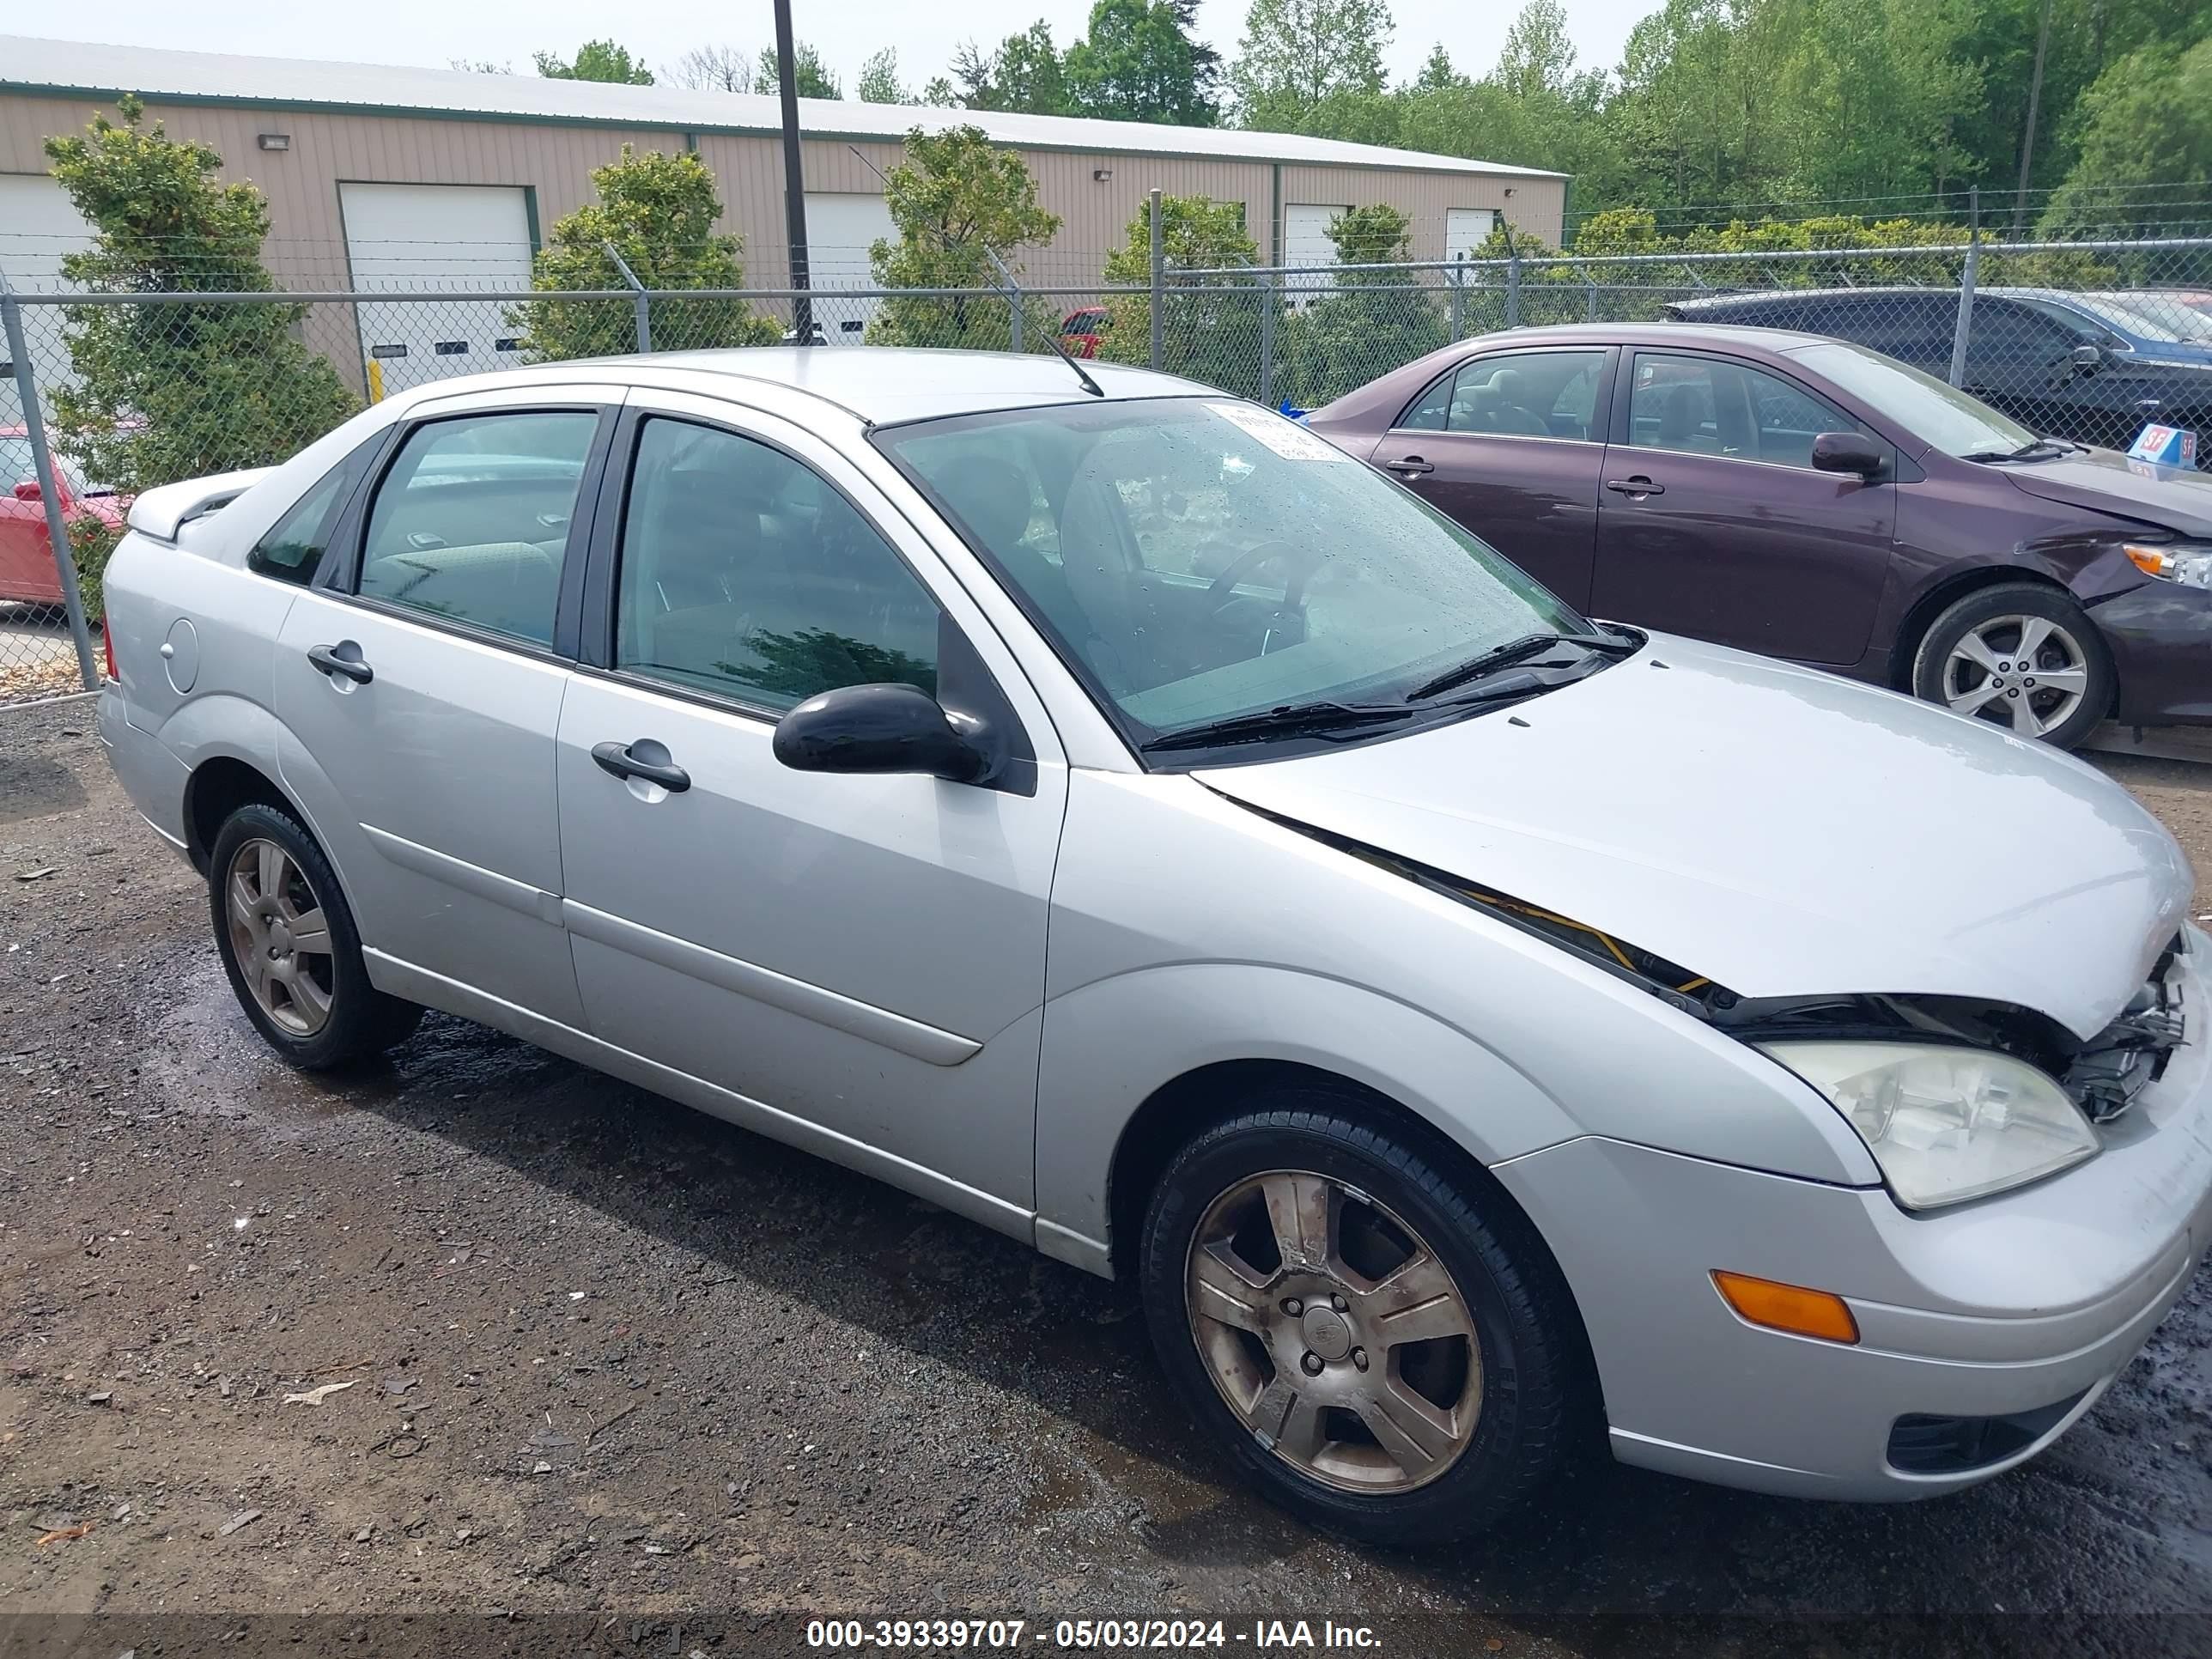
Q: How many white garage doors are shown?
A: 5